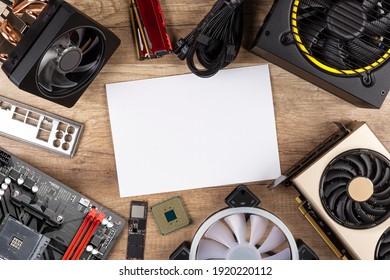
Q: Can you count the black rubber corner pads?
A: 3